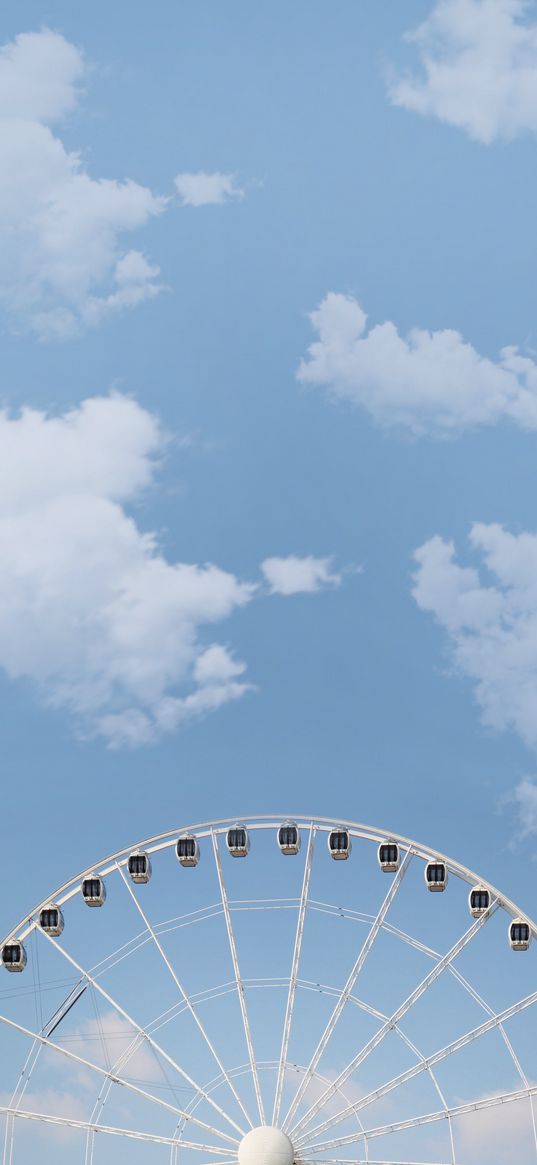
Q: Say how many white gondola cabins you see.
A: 12